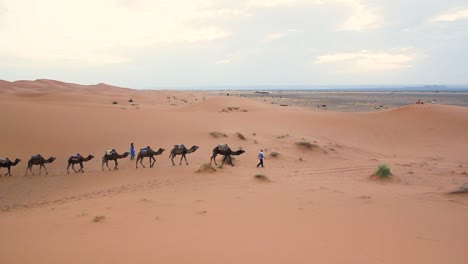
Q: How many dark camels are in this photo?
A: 7